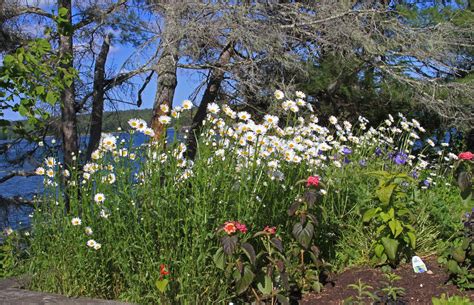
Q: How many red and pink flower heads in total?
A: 6